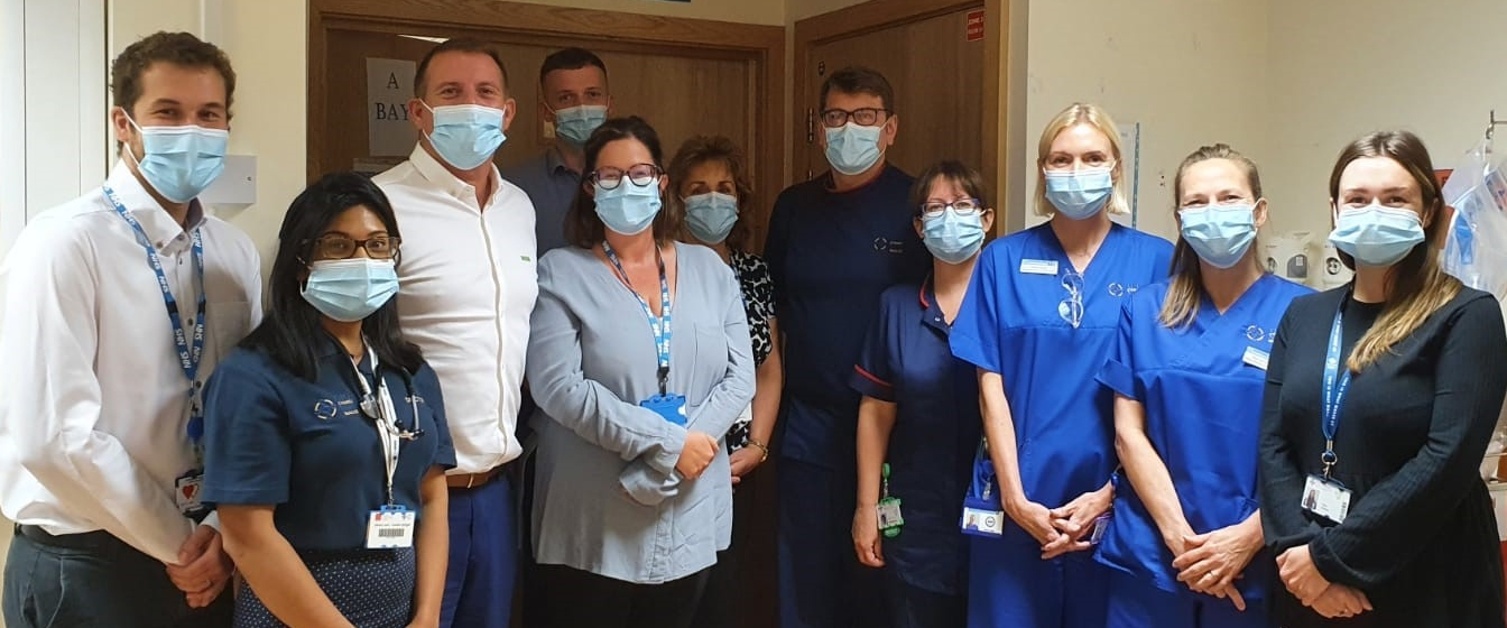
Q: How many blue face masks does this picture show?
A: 11